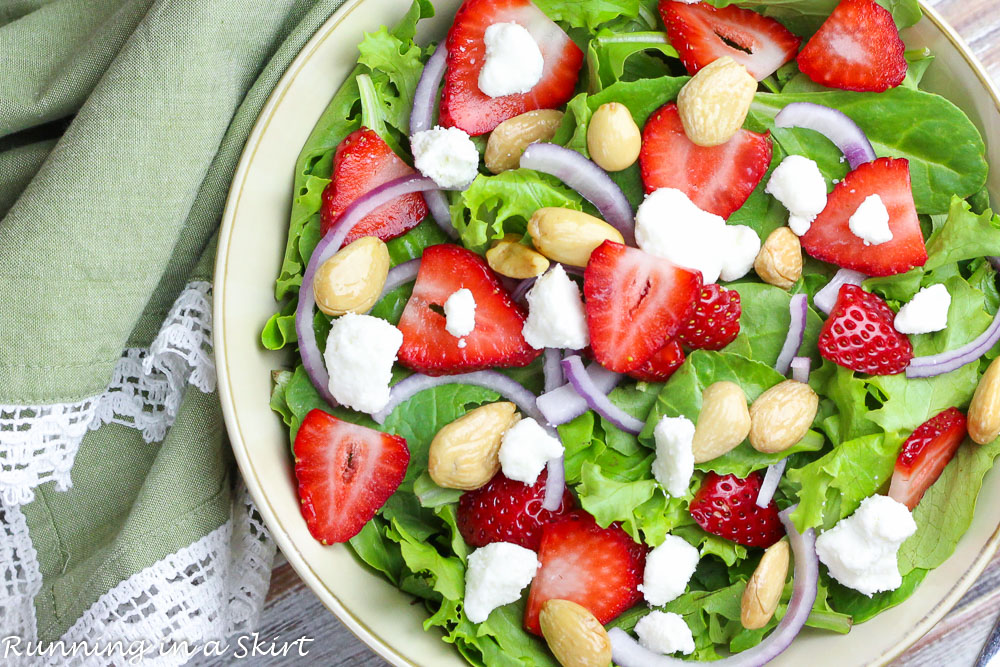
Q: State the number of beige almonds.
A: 13